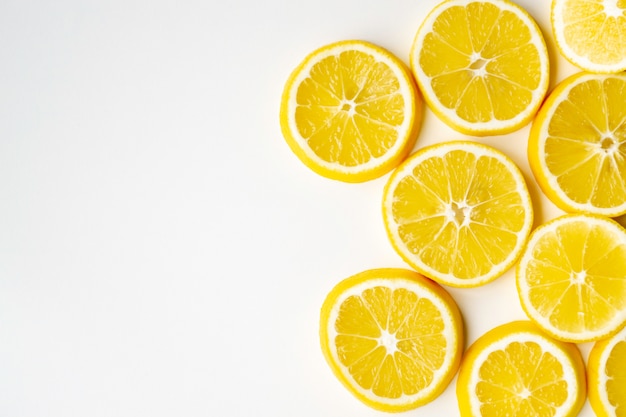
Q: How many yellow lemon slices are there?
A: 9